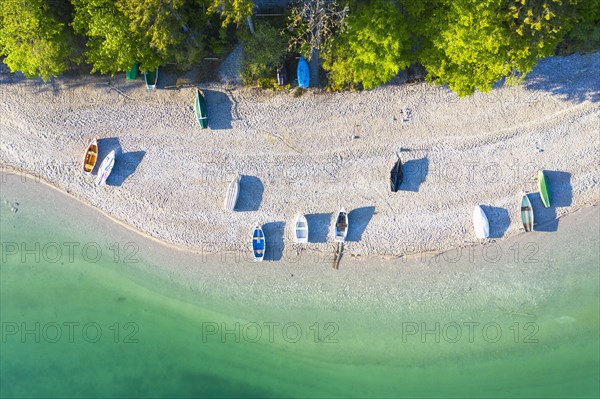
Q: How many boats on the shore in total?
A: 15